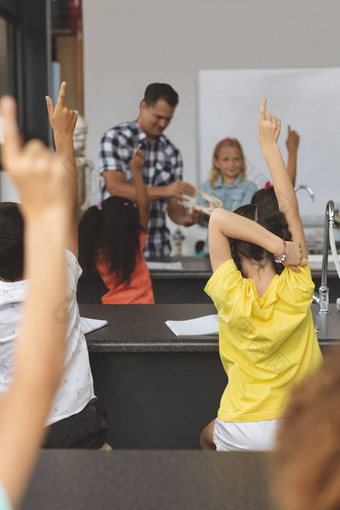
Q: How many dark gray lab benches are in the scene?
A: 3